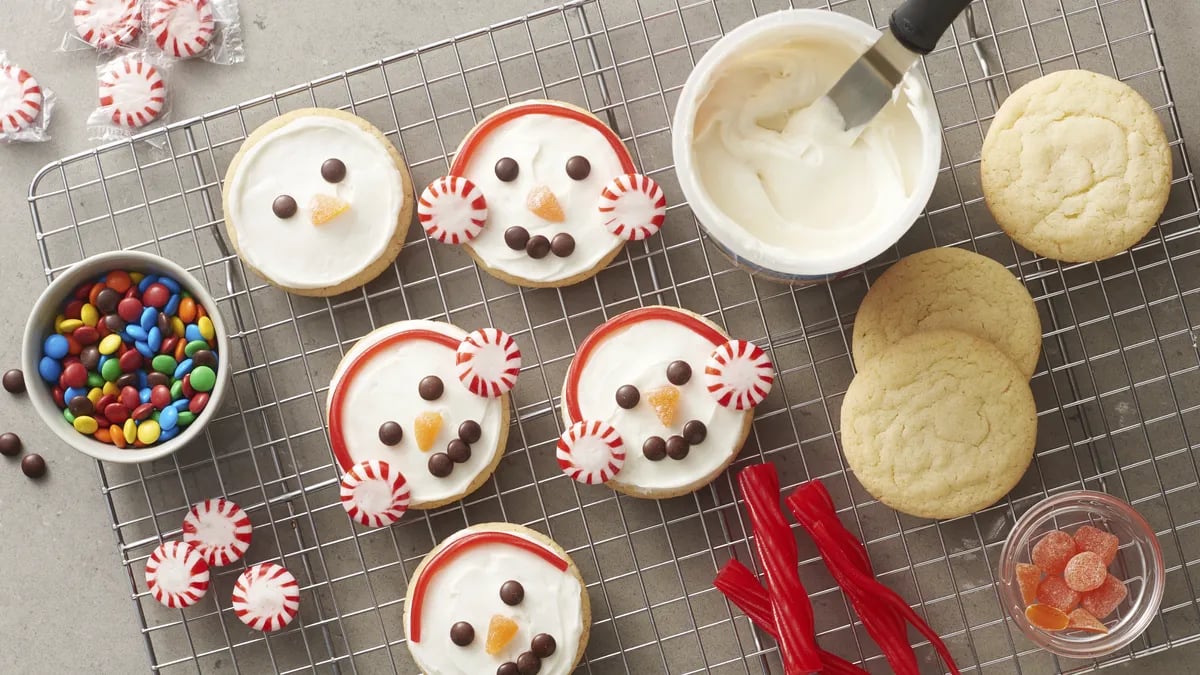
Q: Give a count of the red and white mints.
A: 13